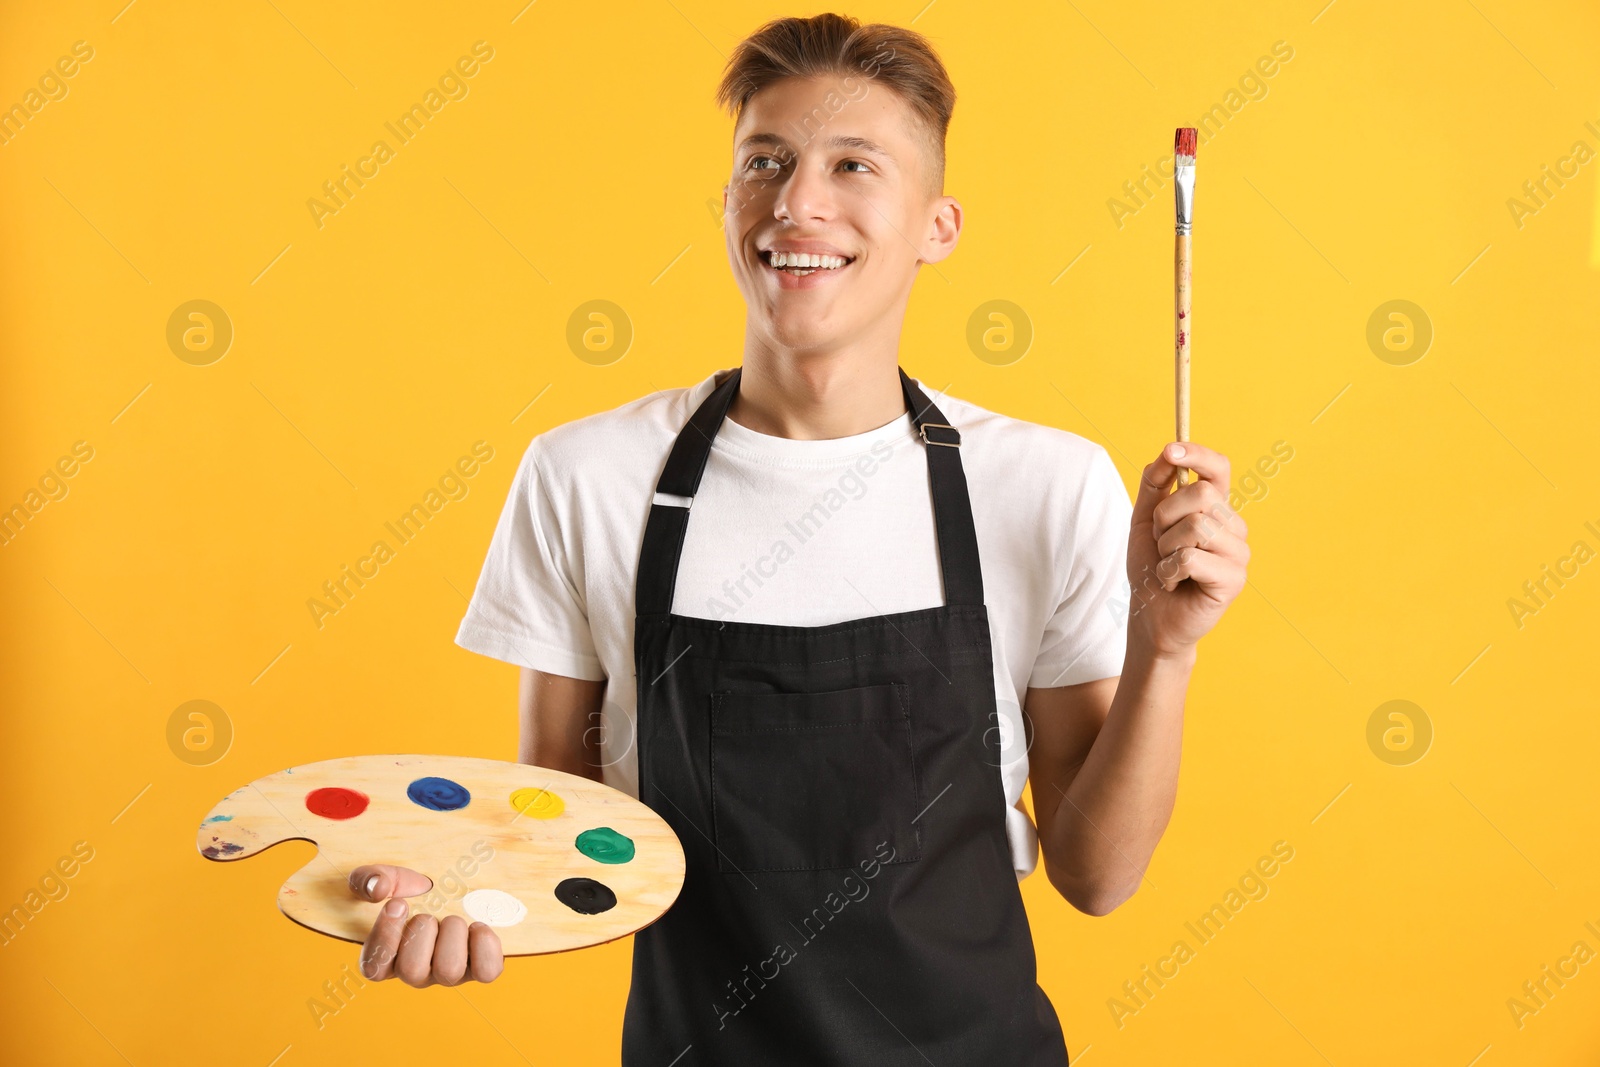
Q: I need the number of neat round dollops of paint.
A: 6